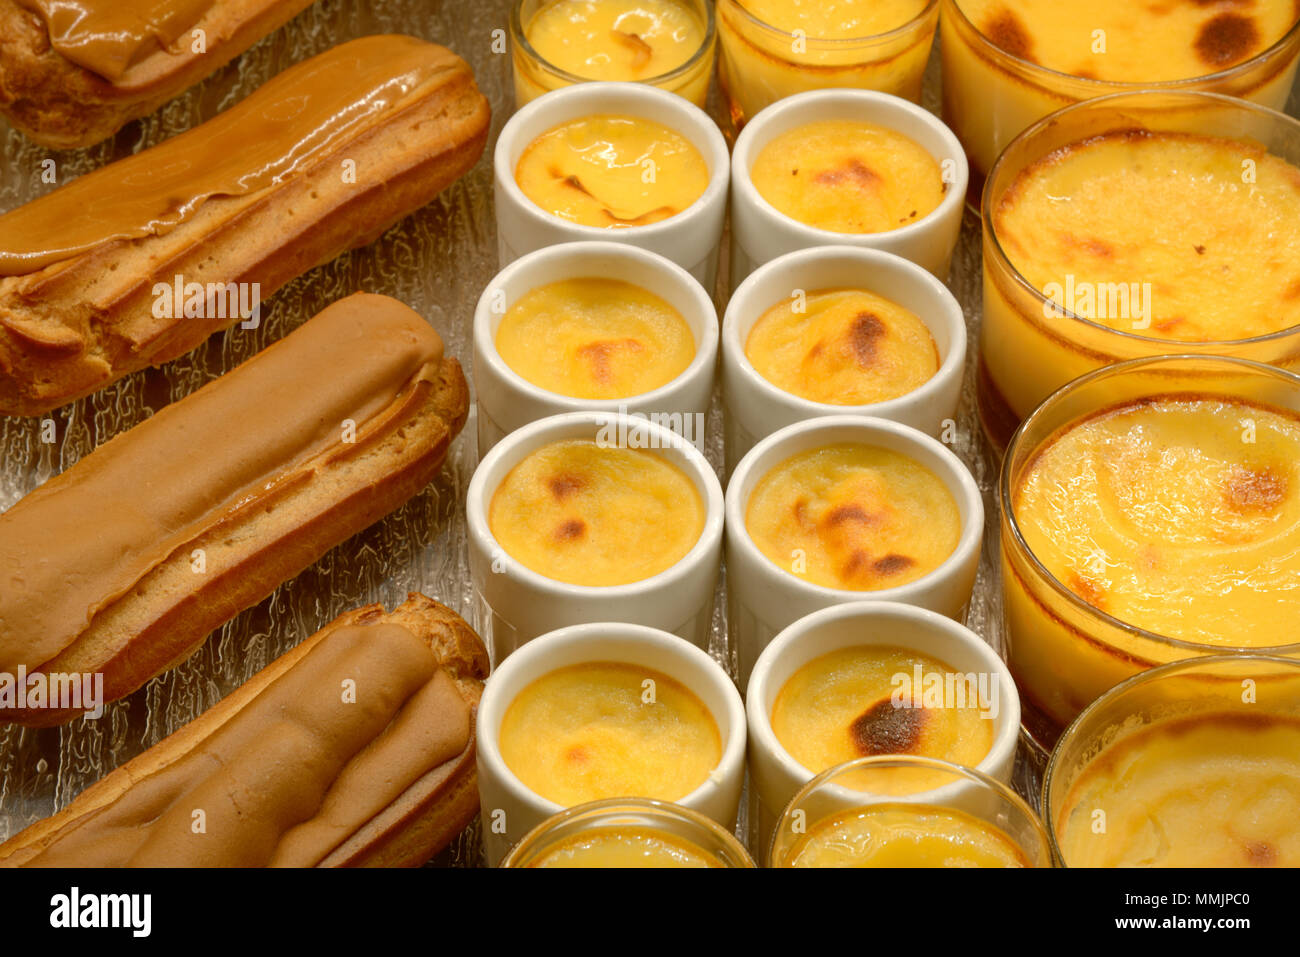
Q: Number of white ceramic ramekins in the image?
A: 8